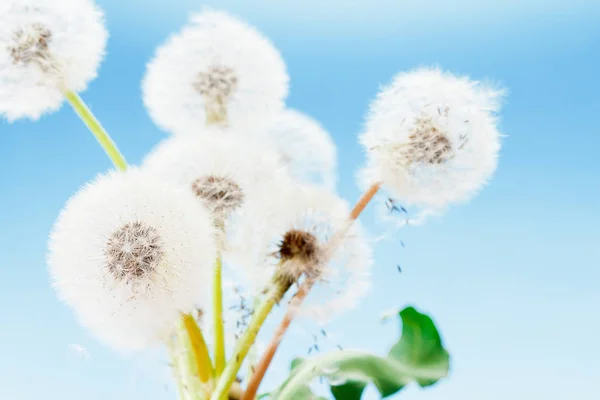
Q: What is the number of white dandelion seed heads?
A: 7